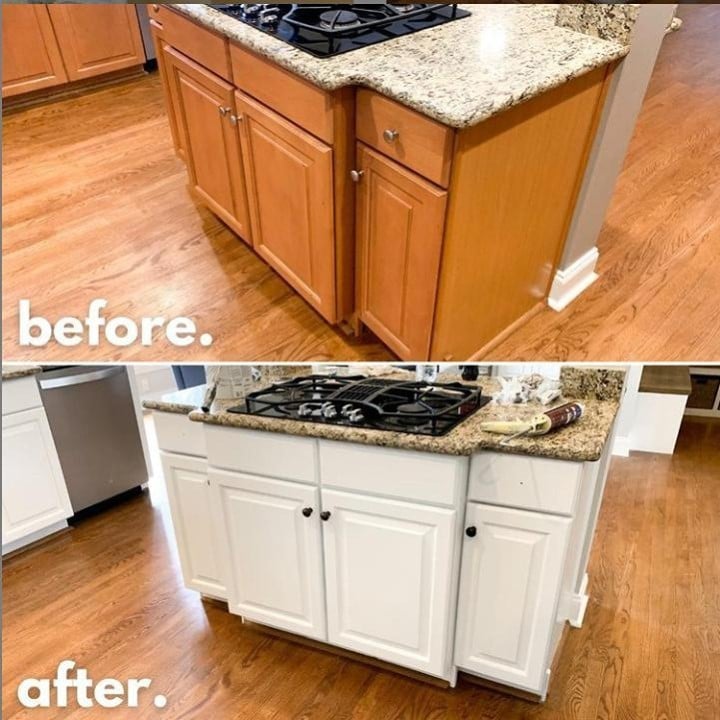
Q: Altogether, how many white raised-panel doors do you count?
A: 5